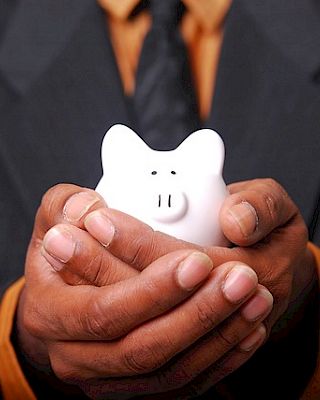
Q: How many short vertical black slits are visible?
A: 2